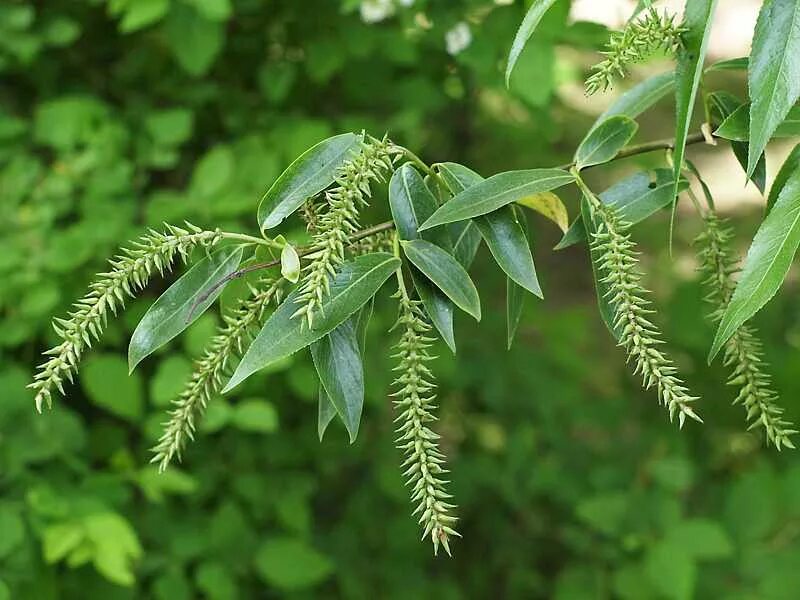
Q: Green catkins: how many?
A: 7